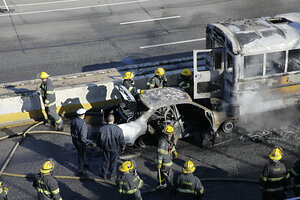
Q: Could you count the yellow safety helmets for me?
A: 9